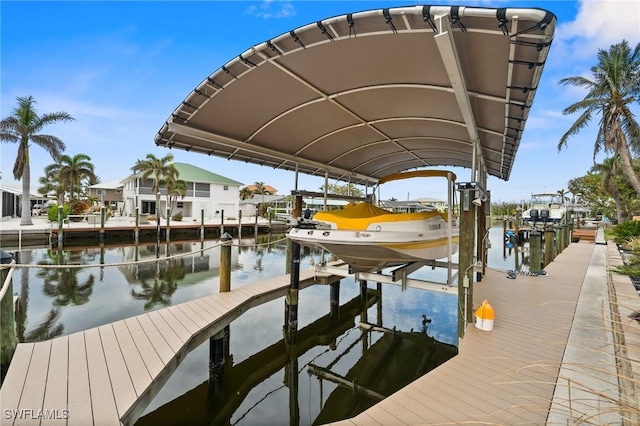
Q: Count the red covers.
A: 0